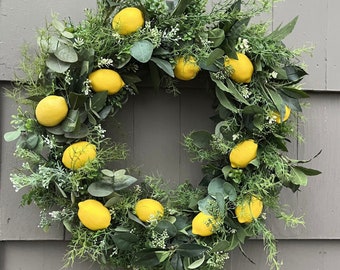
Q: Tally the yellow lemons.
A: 12